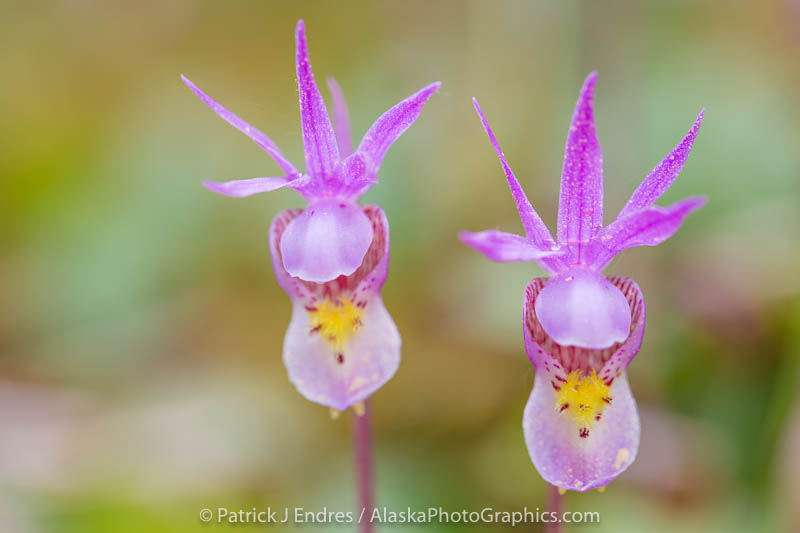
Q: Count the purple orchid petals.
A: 10